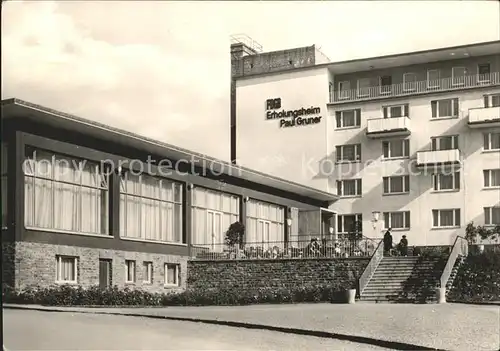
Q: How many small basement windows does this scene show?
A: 4